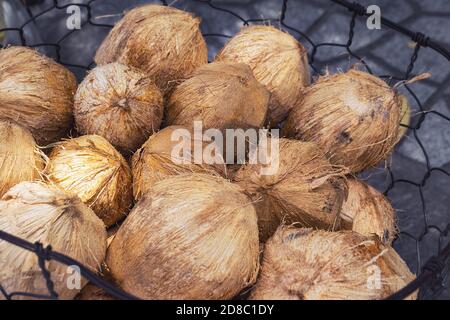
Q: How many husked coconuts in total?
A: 14